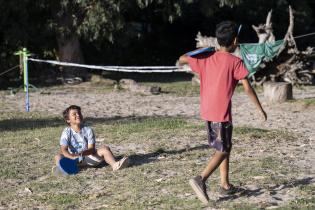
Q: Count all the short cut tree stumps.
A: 1